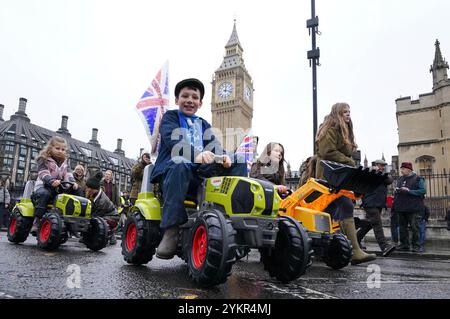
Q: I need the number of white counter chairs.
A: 0